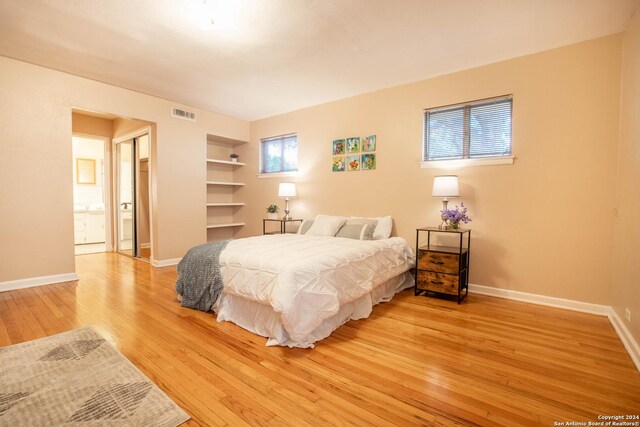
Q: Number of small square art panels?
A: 6